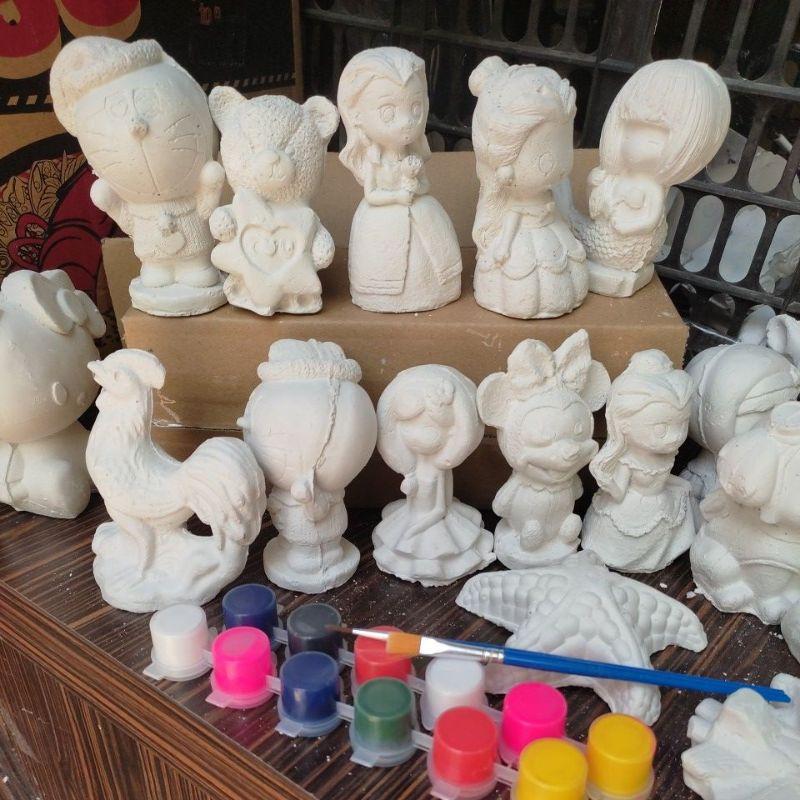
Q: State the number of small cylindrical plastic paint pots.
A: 12